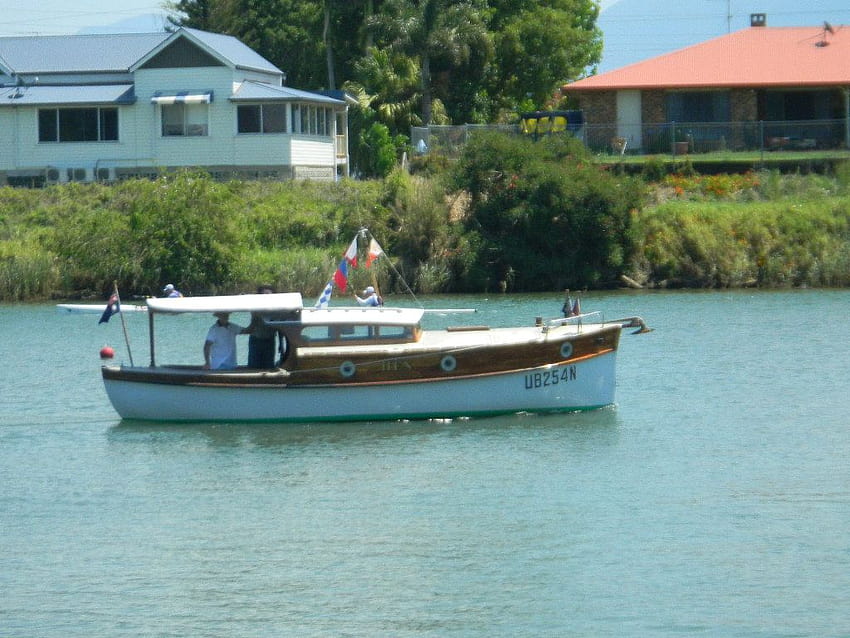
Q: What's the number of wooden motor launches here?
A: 1